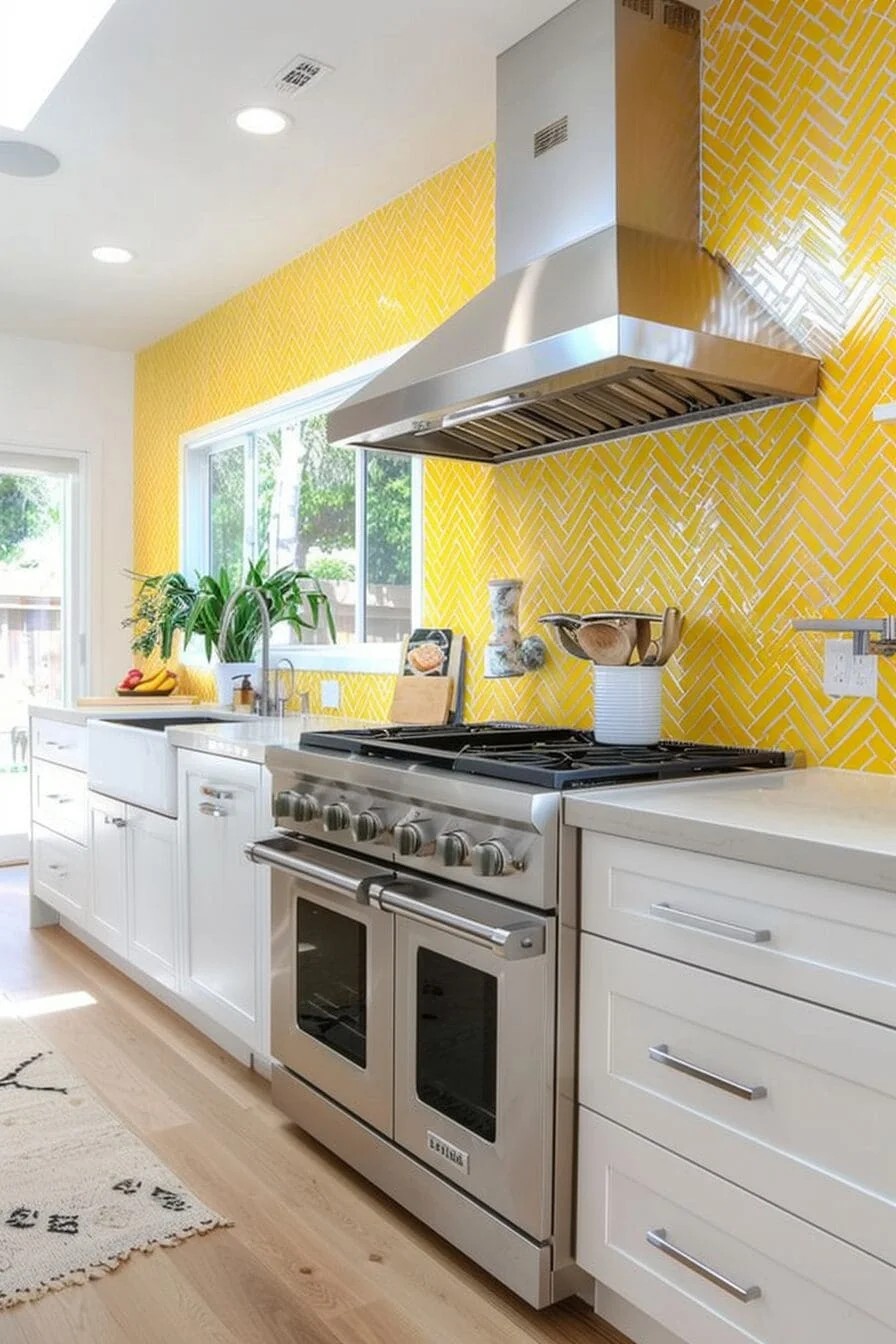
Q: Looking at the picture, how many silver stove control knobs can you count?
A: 7